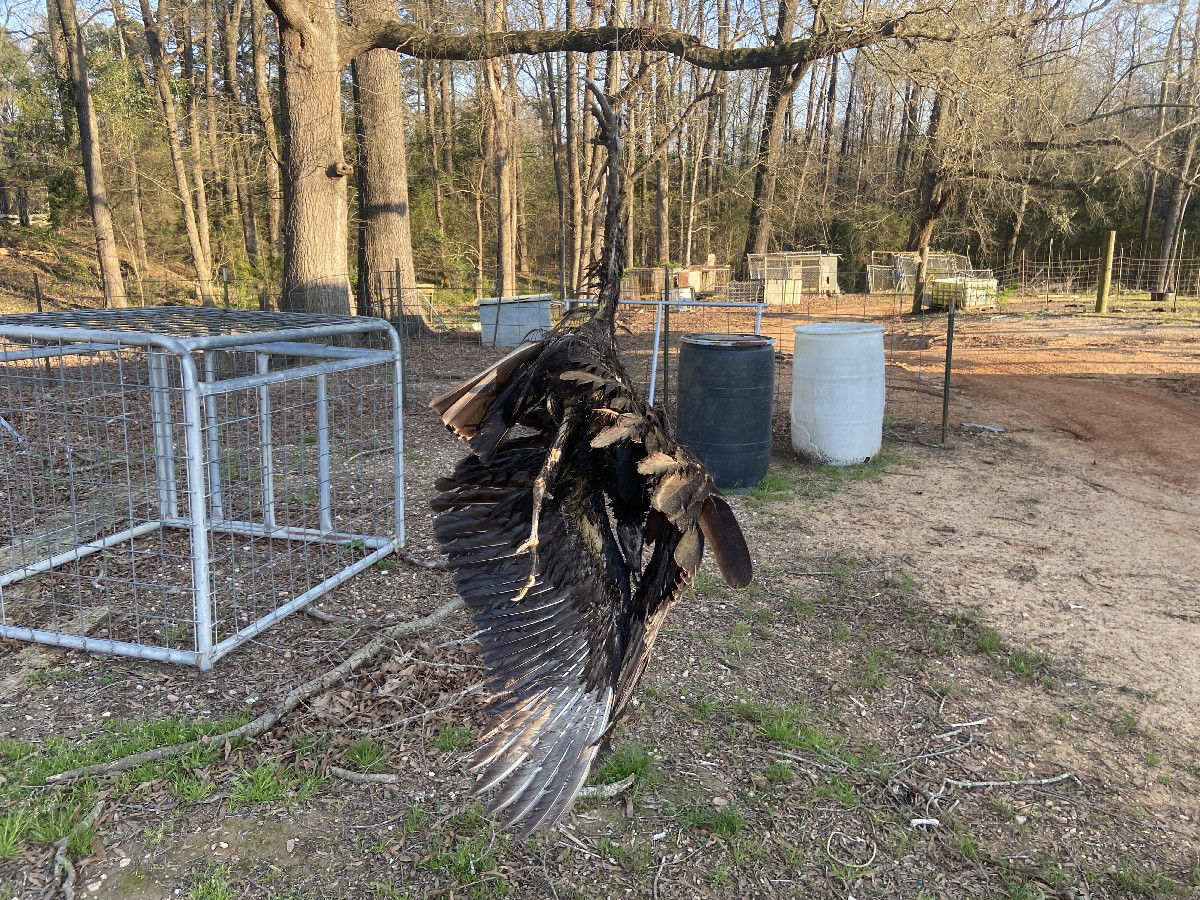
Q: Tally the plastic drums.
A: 2